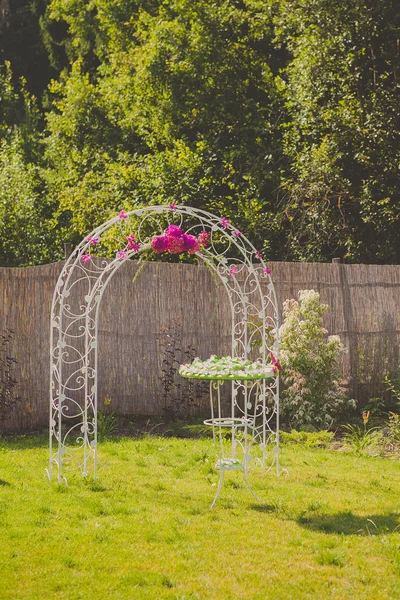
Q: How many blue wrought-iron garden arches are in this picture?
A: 0